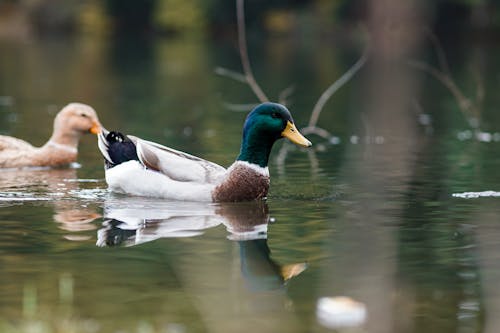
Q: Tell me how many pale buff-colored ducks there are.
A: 1